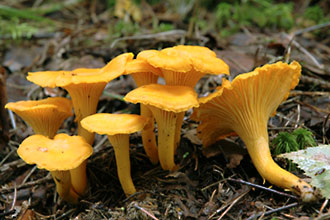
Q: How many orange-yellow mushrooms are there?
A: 8